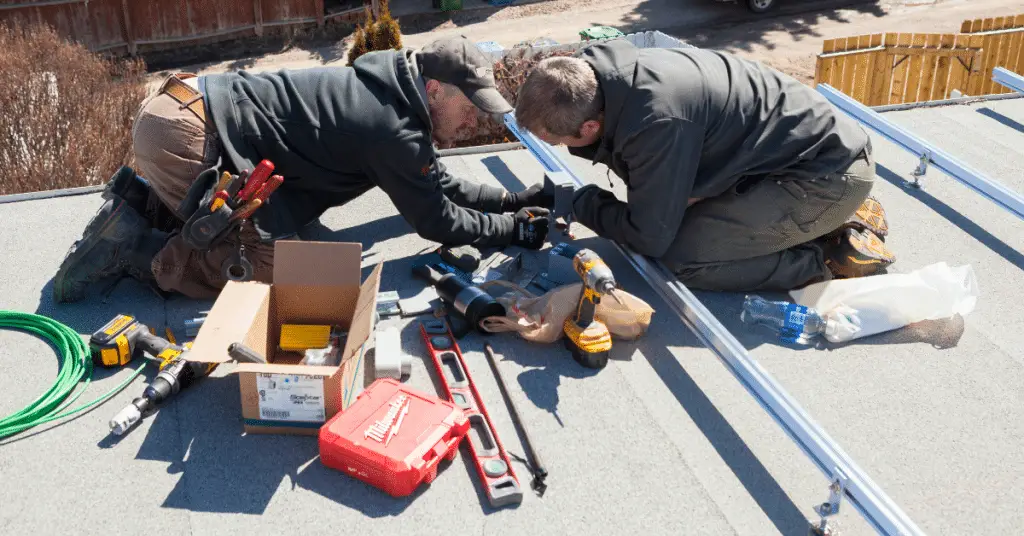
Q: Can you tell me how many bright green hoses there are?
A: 1